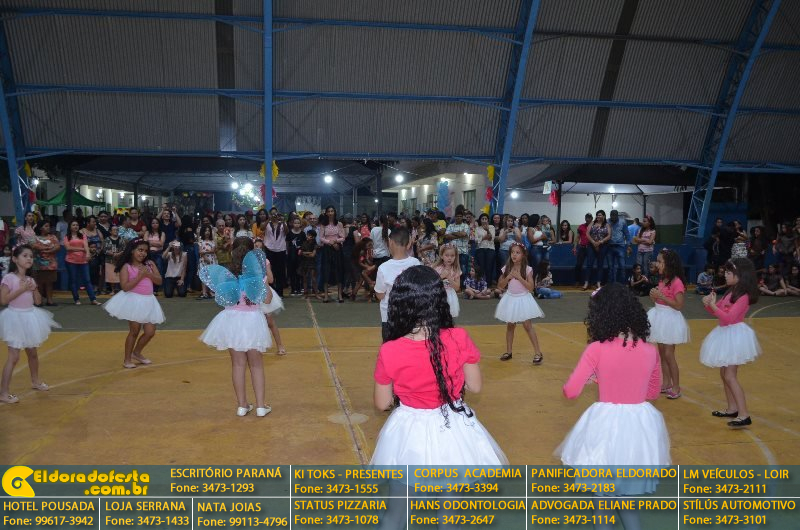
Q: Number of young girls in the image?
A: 10